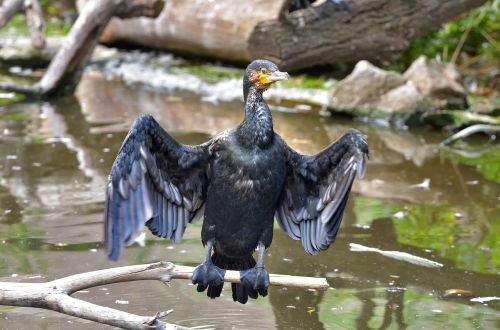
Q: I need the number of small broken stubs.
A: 2